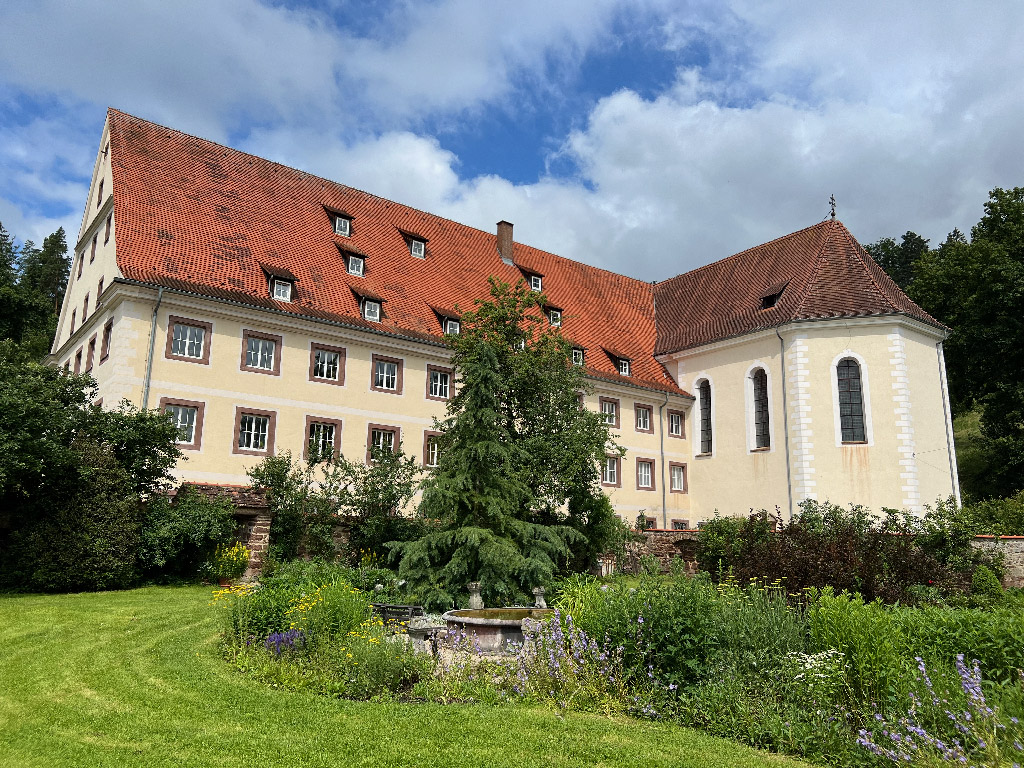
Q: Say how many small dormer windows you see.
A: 12